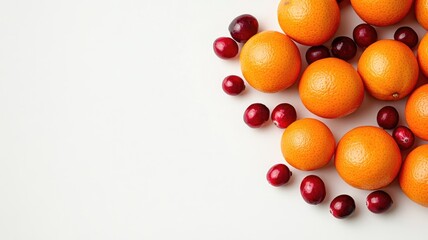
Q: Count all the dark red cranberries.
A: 15